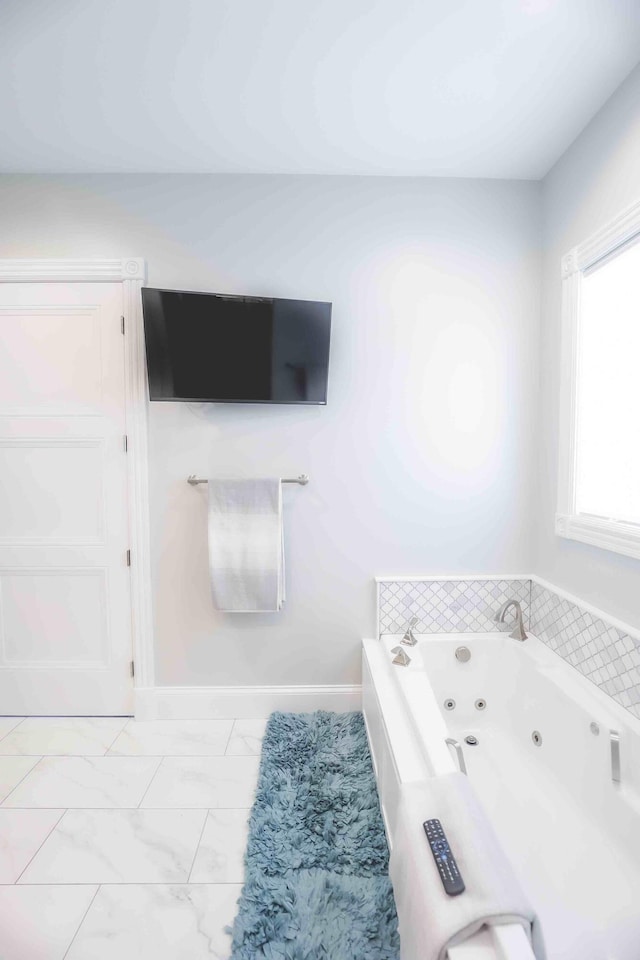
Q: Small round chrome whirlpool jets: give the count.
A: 3